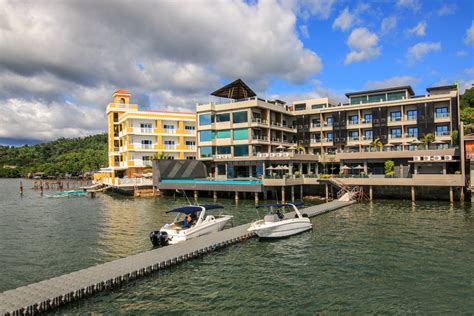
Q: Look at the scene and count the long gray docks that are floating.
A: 1